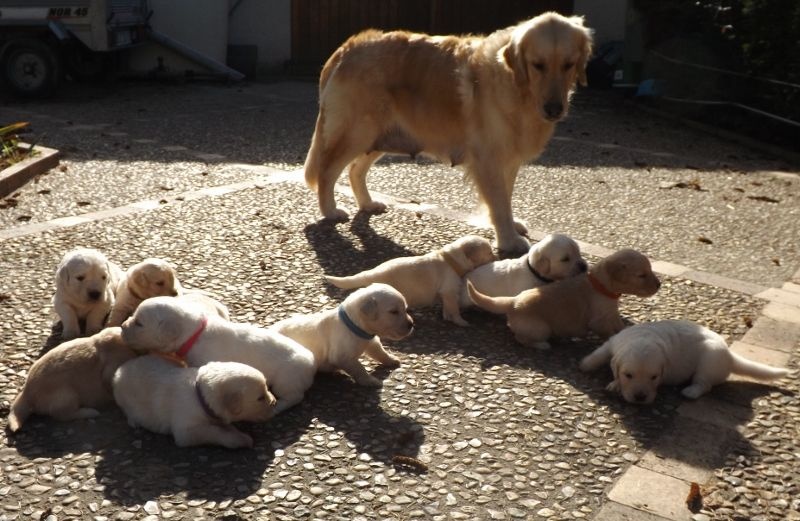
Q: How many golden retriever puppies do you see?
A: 10